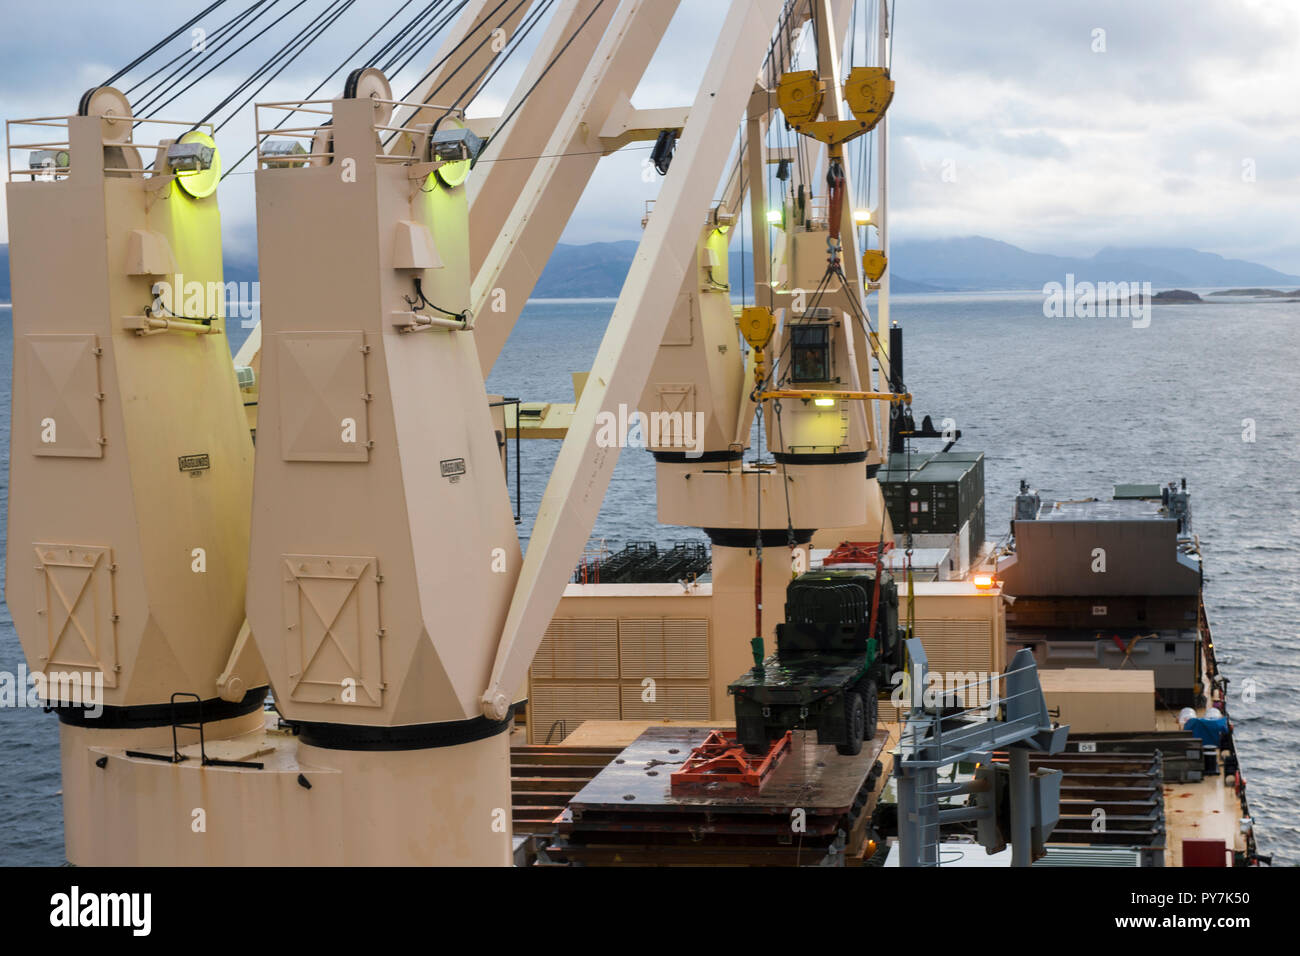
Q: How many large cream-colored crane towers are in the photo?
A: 4